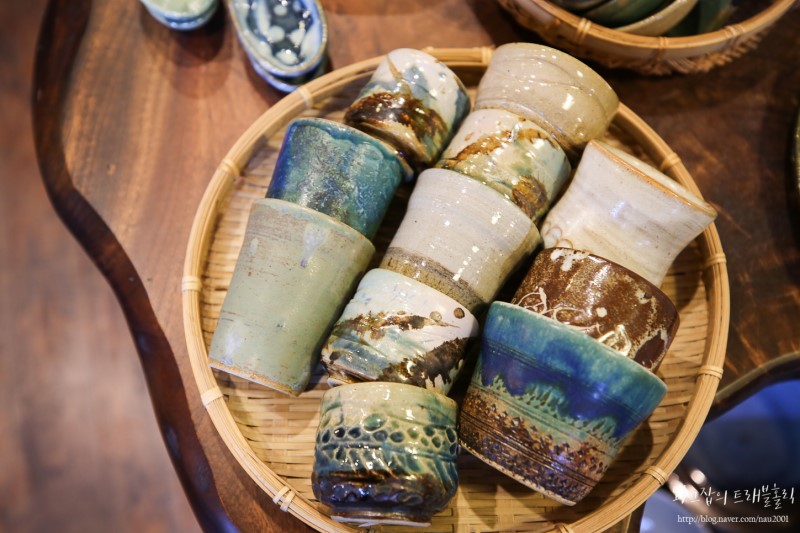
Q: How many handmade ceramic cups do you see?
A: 11